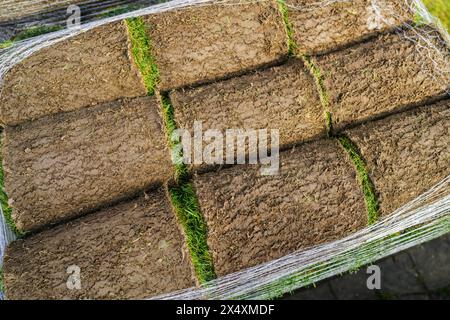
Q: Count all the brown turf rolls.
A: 9